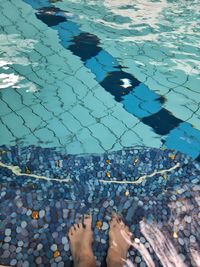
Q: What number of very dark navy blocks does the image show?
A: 4